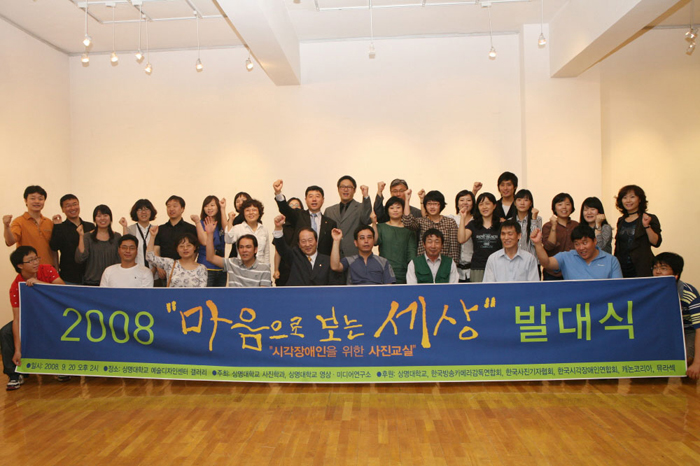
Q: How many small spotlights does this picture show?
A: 12